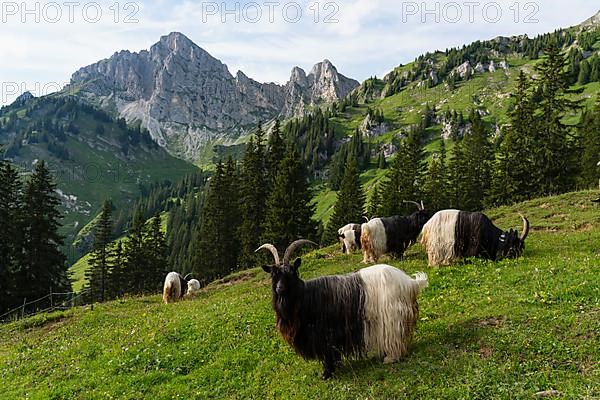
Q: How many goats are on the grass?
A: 6